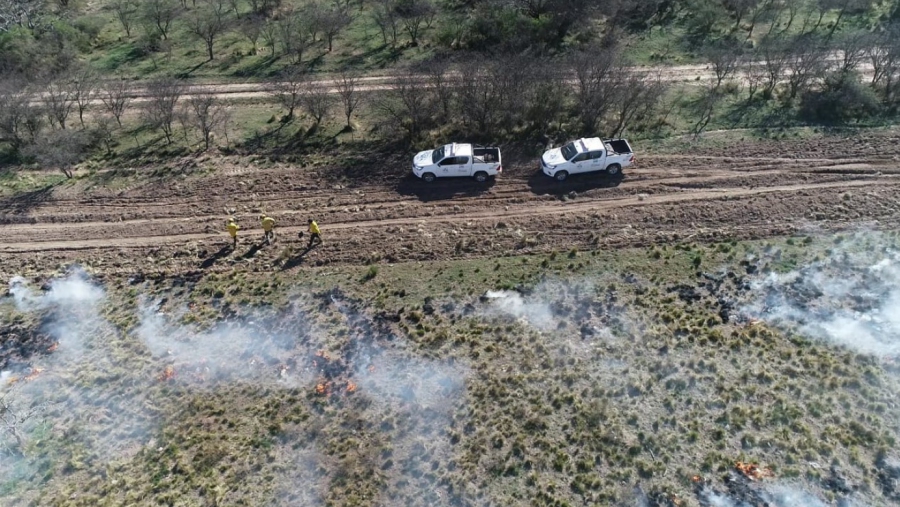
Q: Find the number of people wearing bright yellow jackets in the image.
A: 3